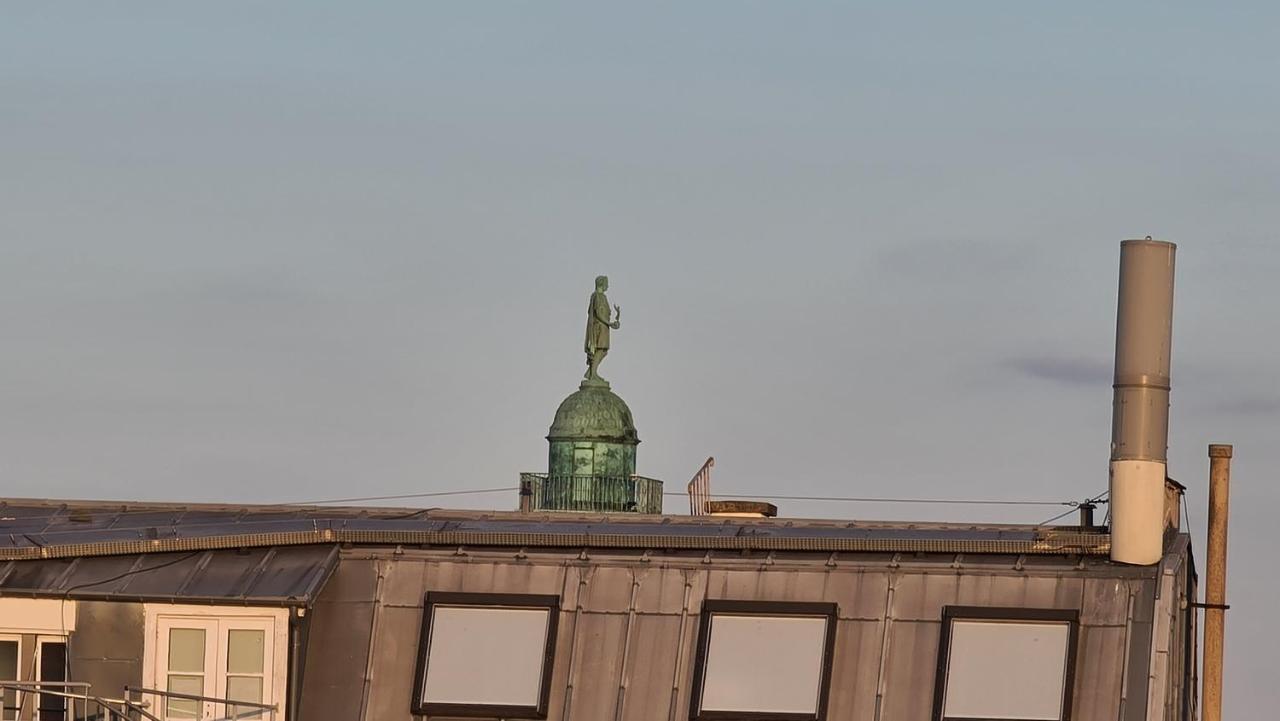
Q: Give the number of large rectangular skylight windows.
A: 3